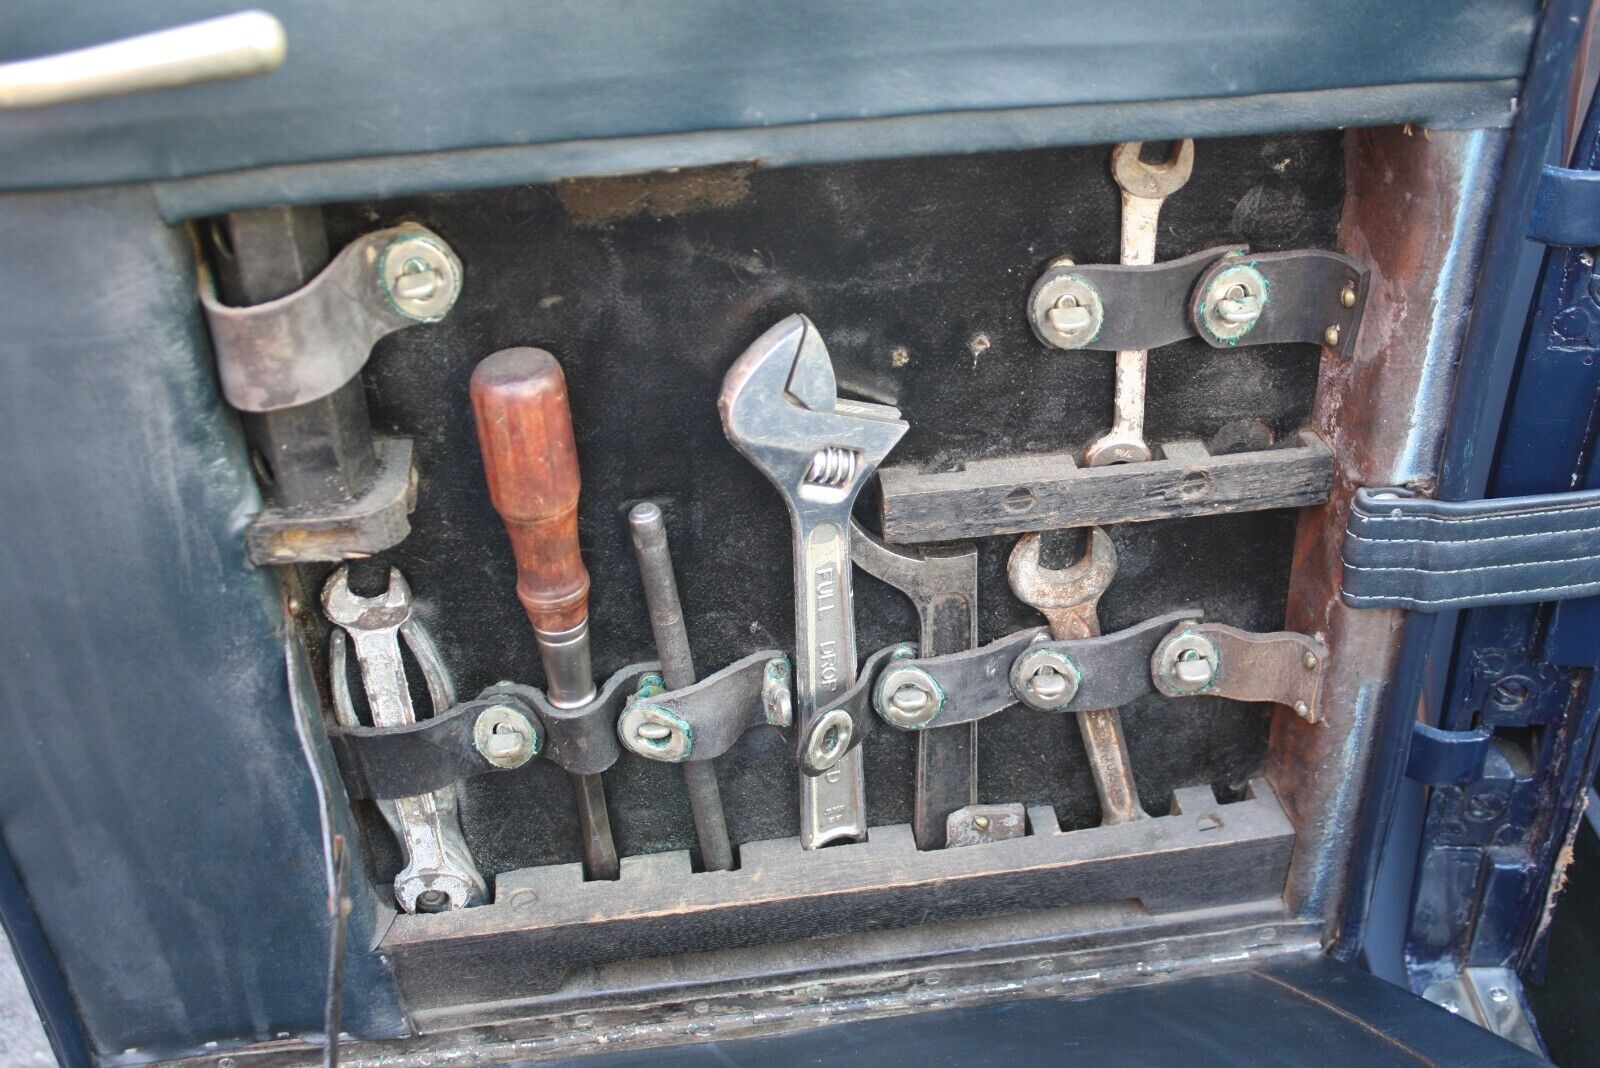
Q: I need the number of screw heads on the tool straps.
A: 4